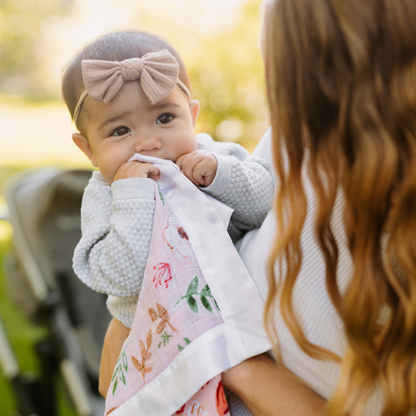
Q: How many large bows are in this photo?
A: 1